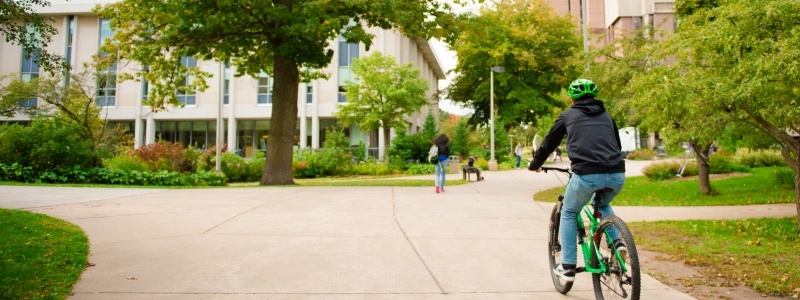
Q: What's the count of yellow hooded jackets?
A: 0